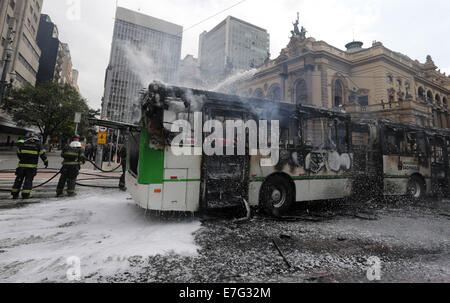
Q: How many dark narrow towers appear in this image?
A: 1